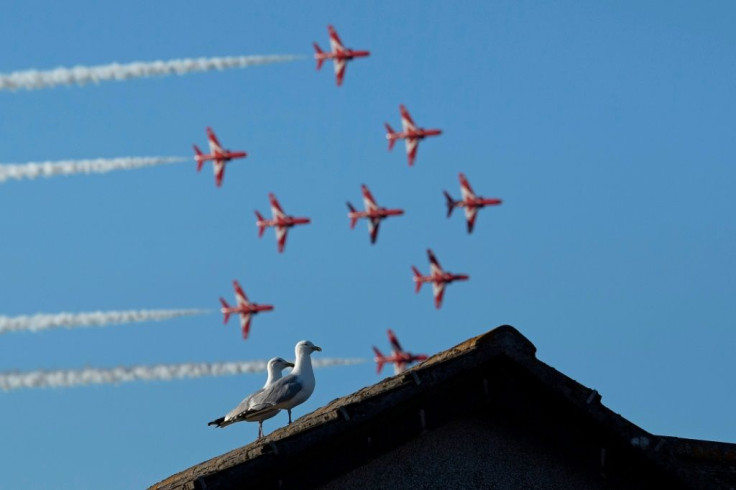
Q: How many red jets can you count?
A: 9